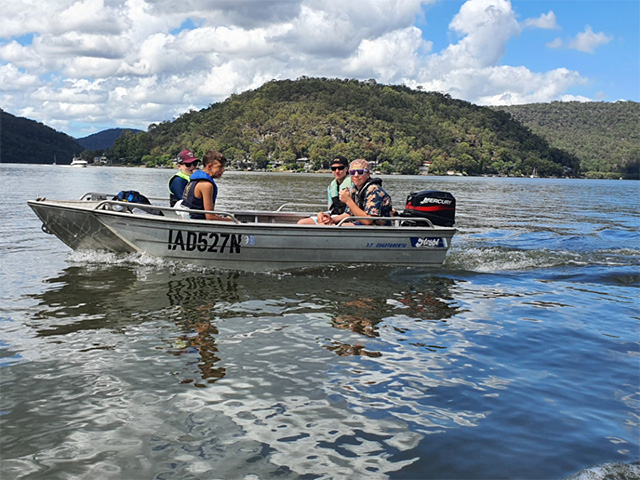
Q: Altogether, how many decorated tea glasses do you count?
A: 0